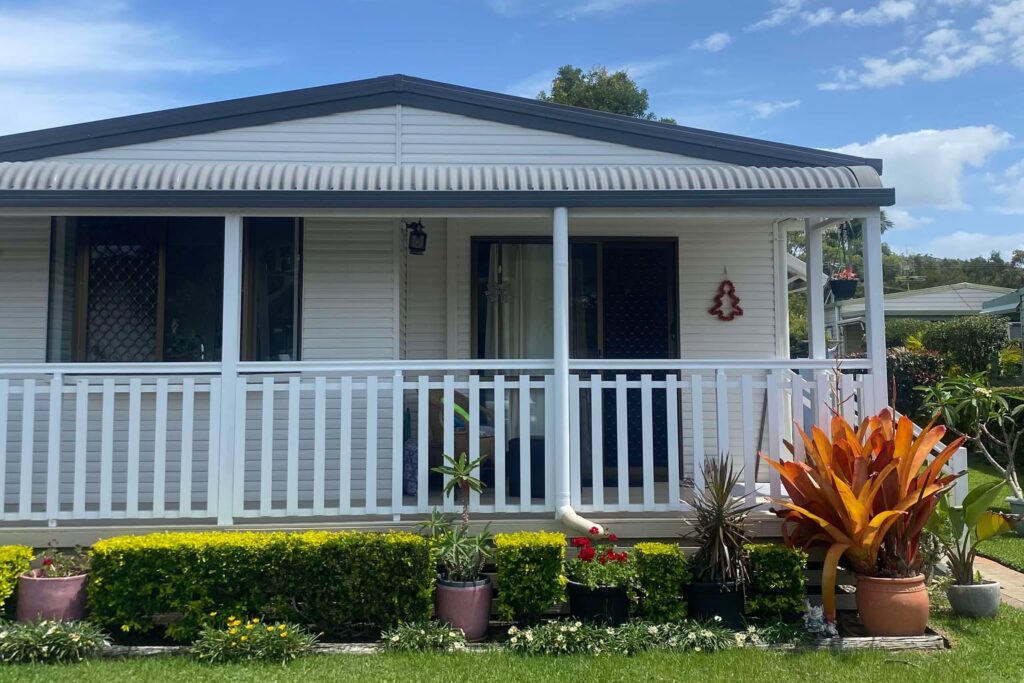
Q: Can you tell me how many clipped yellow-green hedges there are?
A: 5